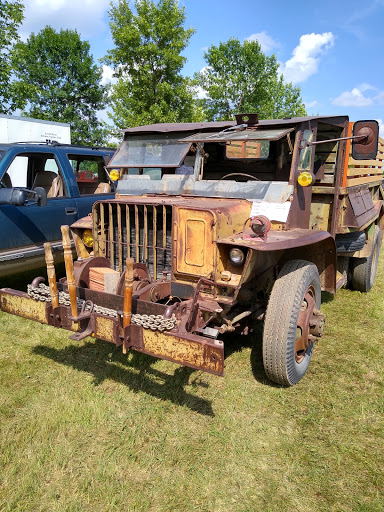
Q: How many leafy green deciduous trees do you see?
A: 4